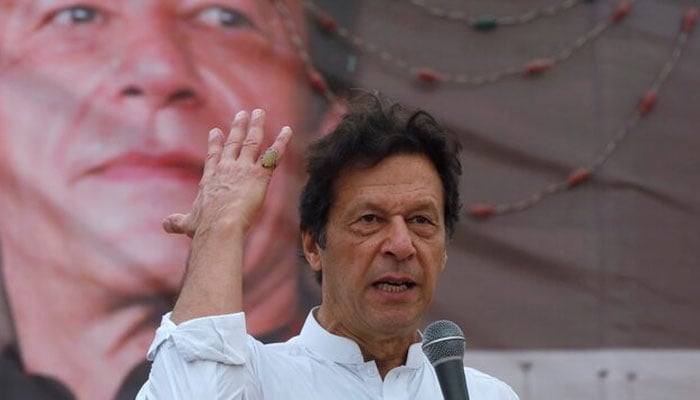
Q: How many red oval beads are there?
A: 9